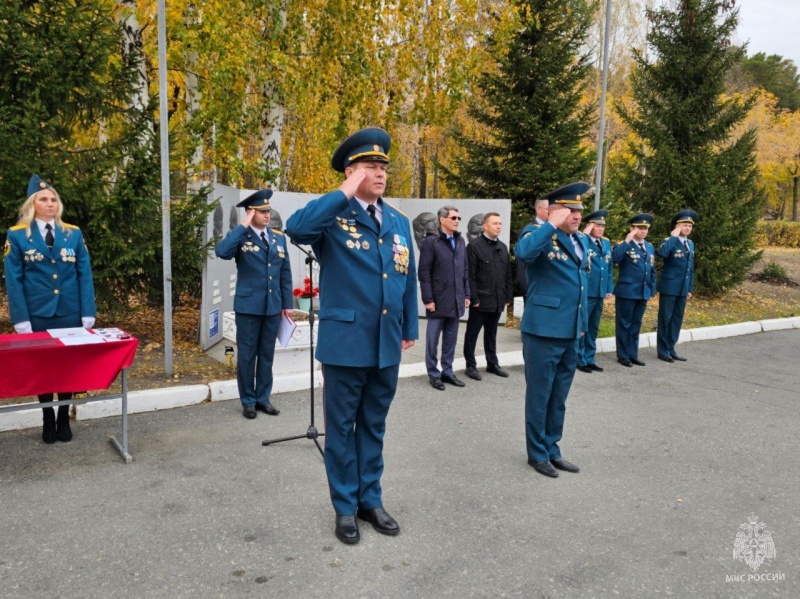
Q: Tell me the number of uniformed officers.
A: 7